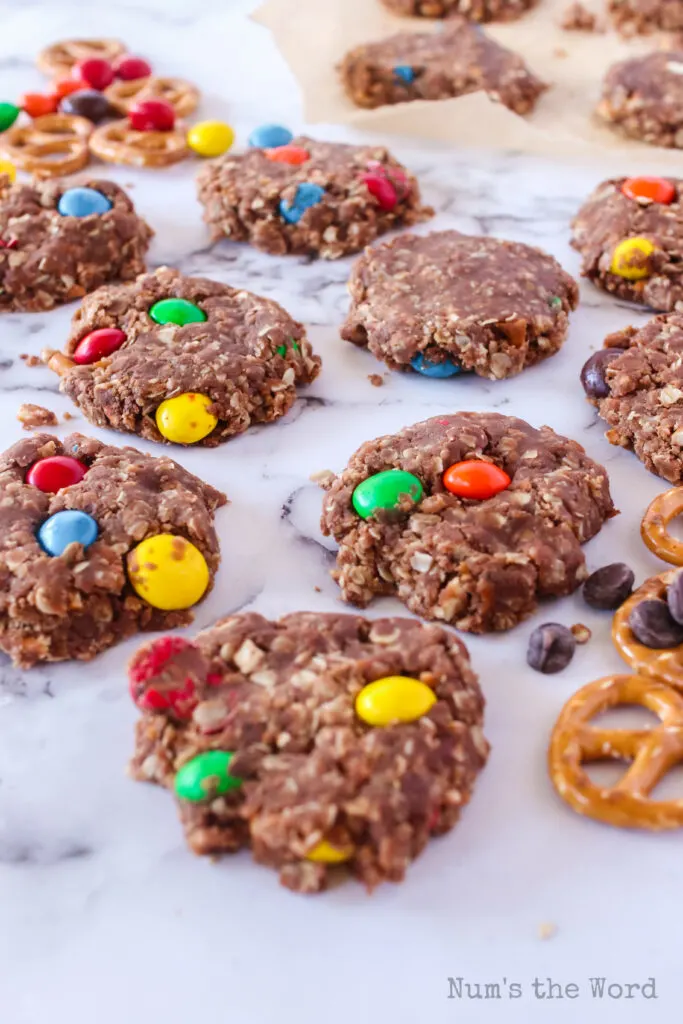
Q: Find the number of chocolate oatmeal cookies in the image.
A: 13